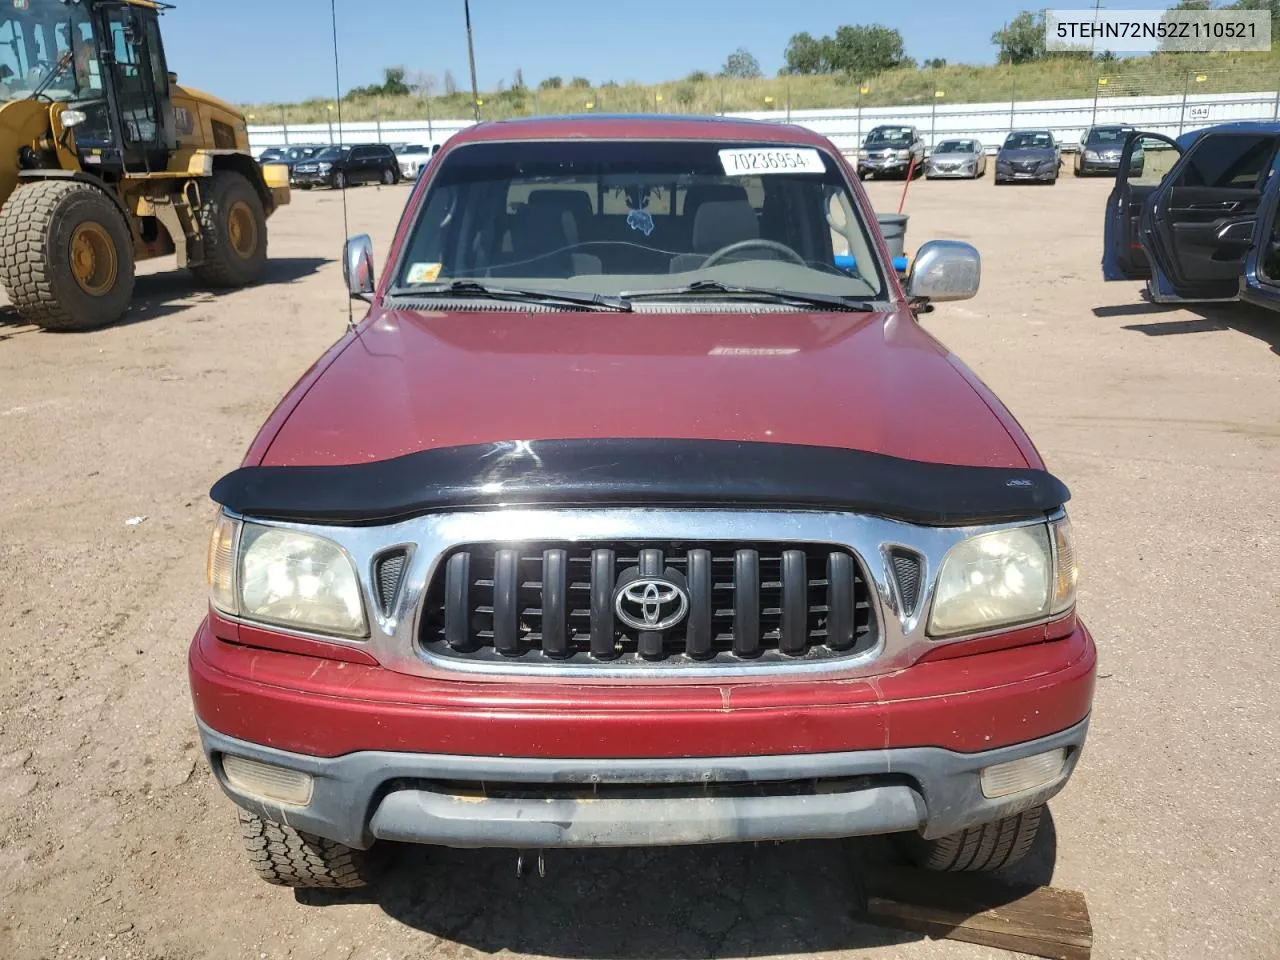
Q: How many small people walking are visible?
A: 0